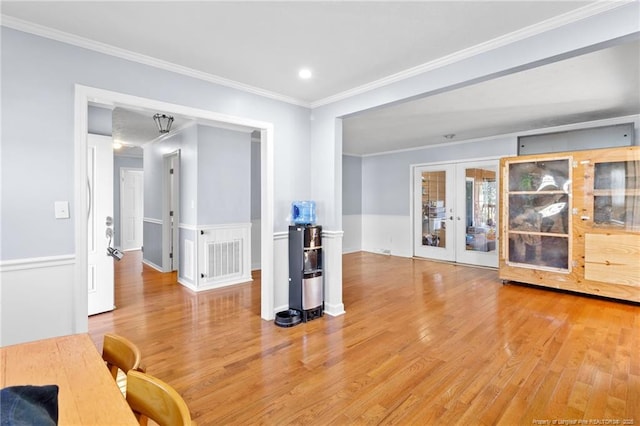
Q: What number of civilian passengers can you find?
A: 0